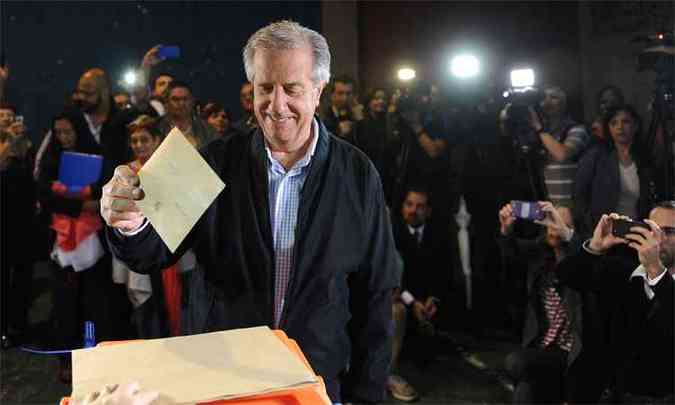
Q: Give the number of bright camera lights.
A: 4